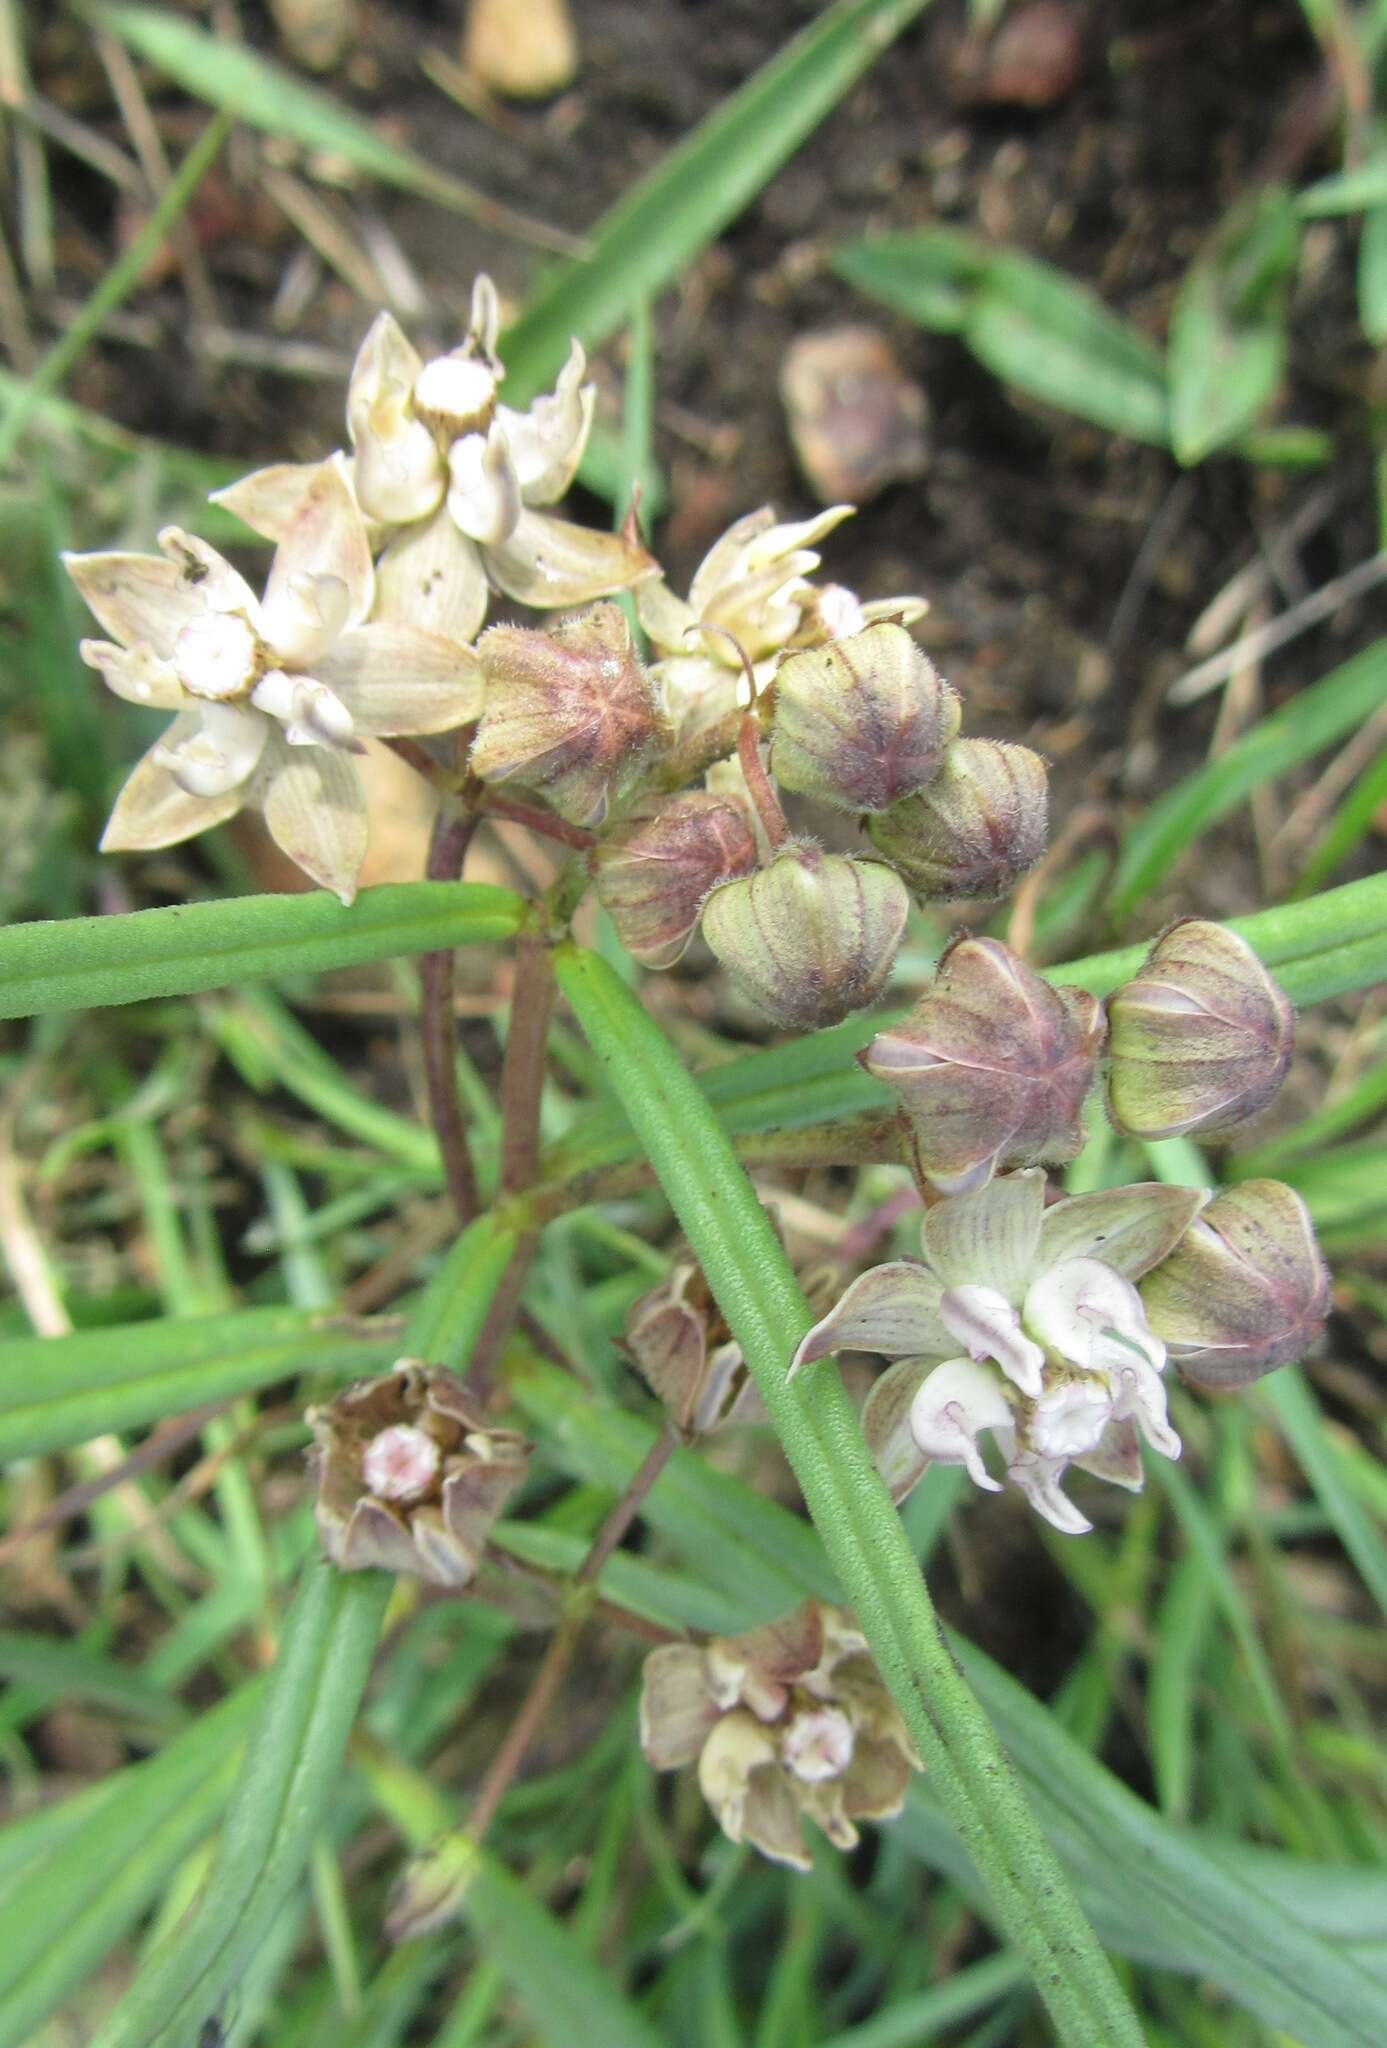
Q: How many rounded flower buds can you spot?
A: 8